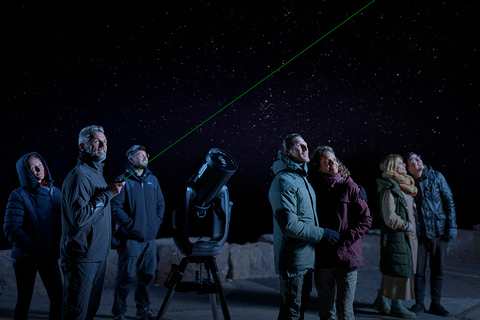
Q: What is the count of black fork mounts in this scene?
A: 1